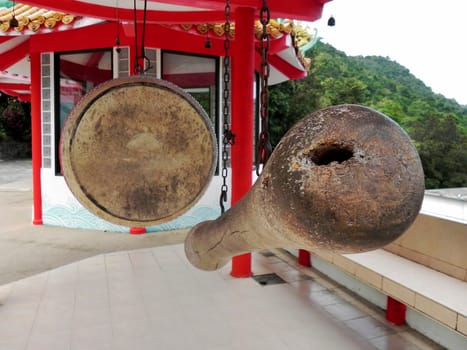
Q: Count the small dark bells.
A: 4